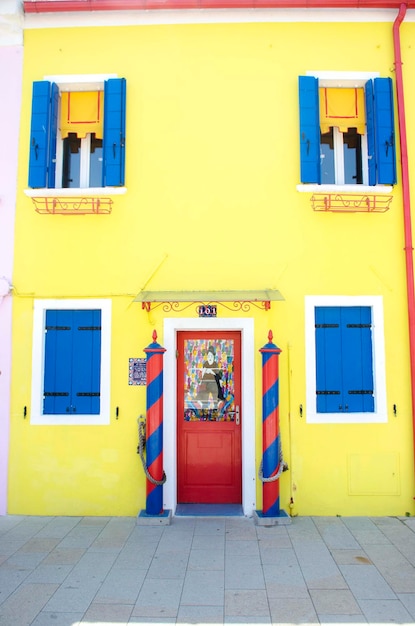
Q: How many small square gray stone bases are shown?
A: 2